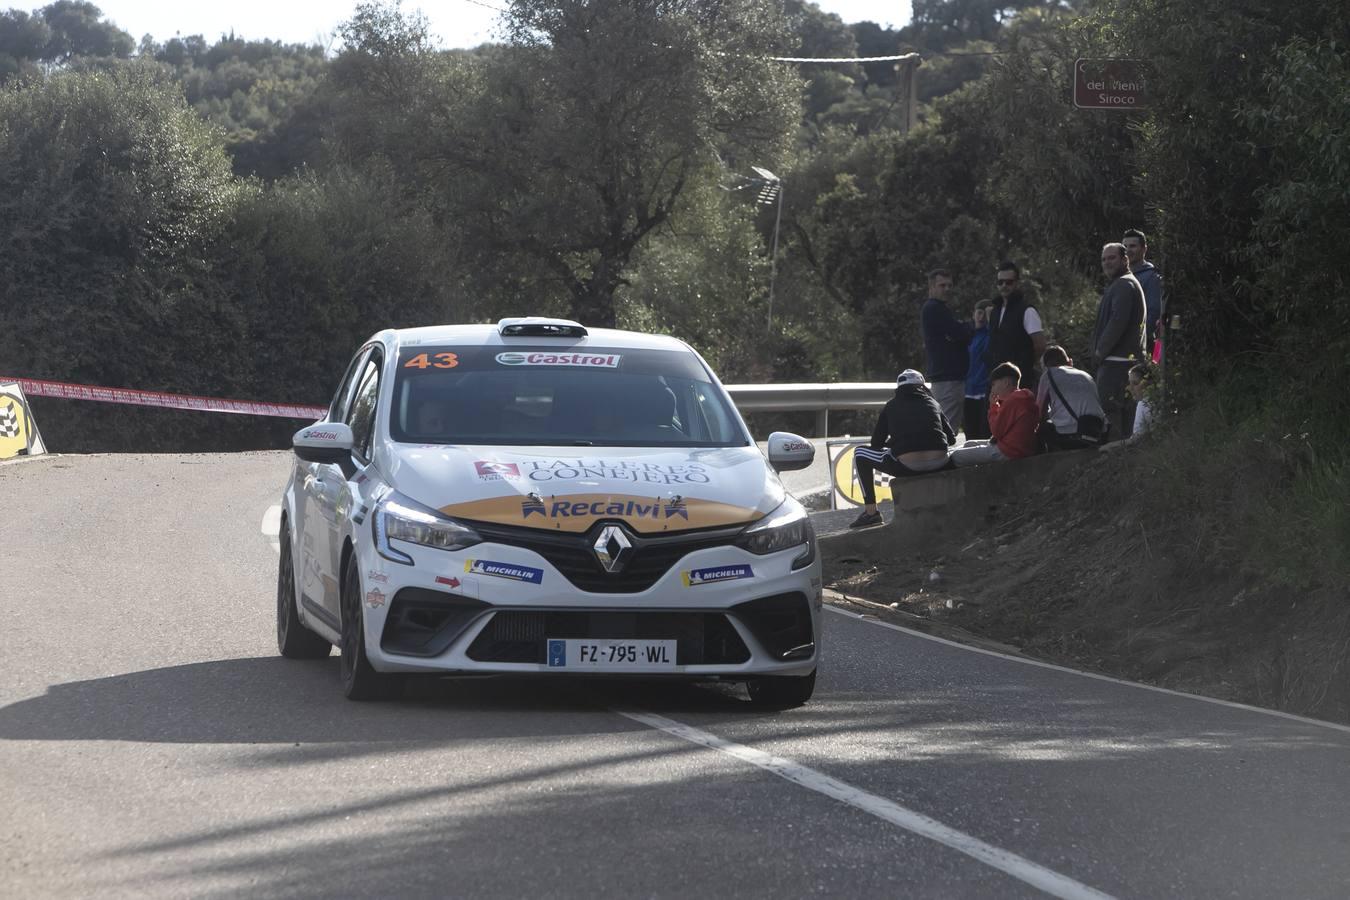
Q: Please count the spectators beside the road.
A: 9